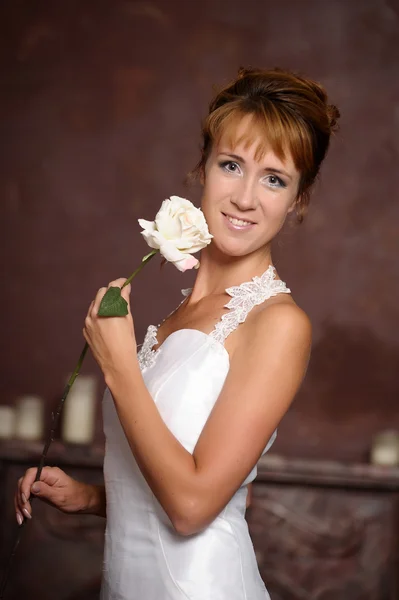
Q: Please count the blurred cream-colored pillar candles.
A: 4